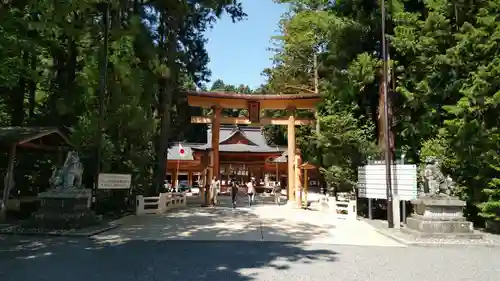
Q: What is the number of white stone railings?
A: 2